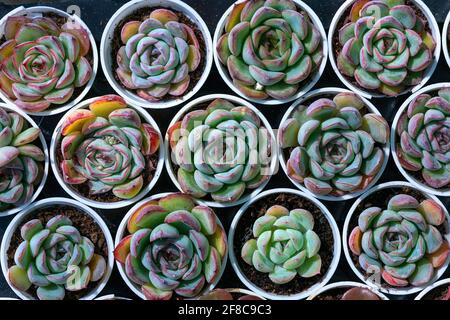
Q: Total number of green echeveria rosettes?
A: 13